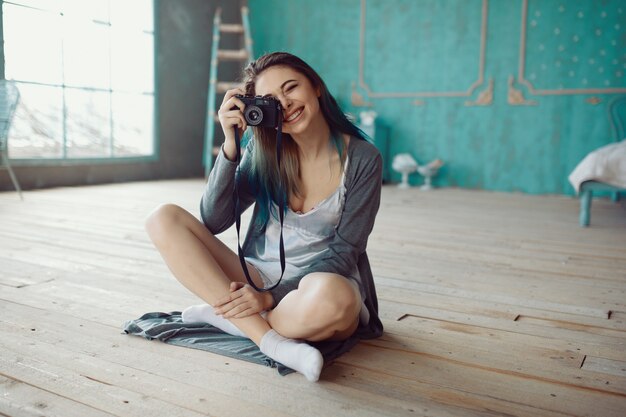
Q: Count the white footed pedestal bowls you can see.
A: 2